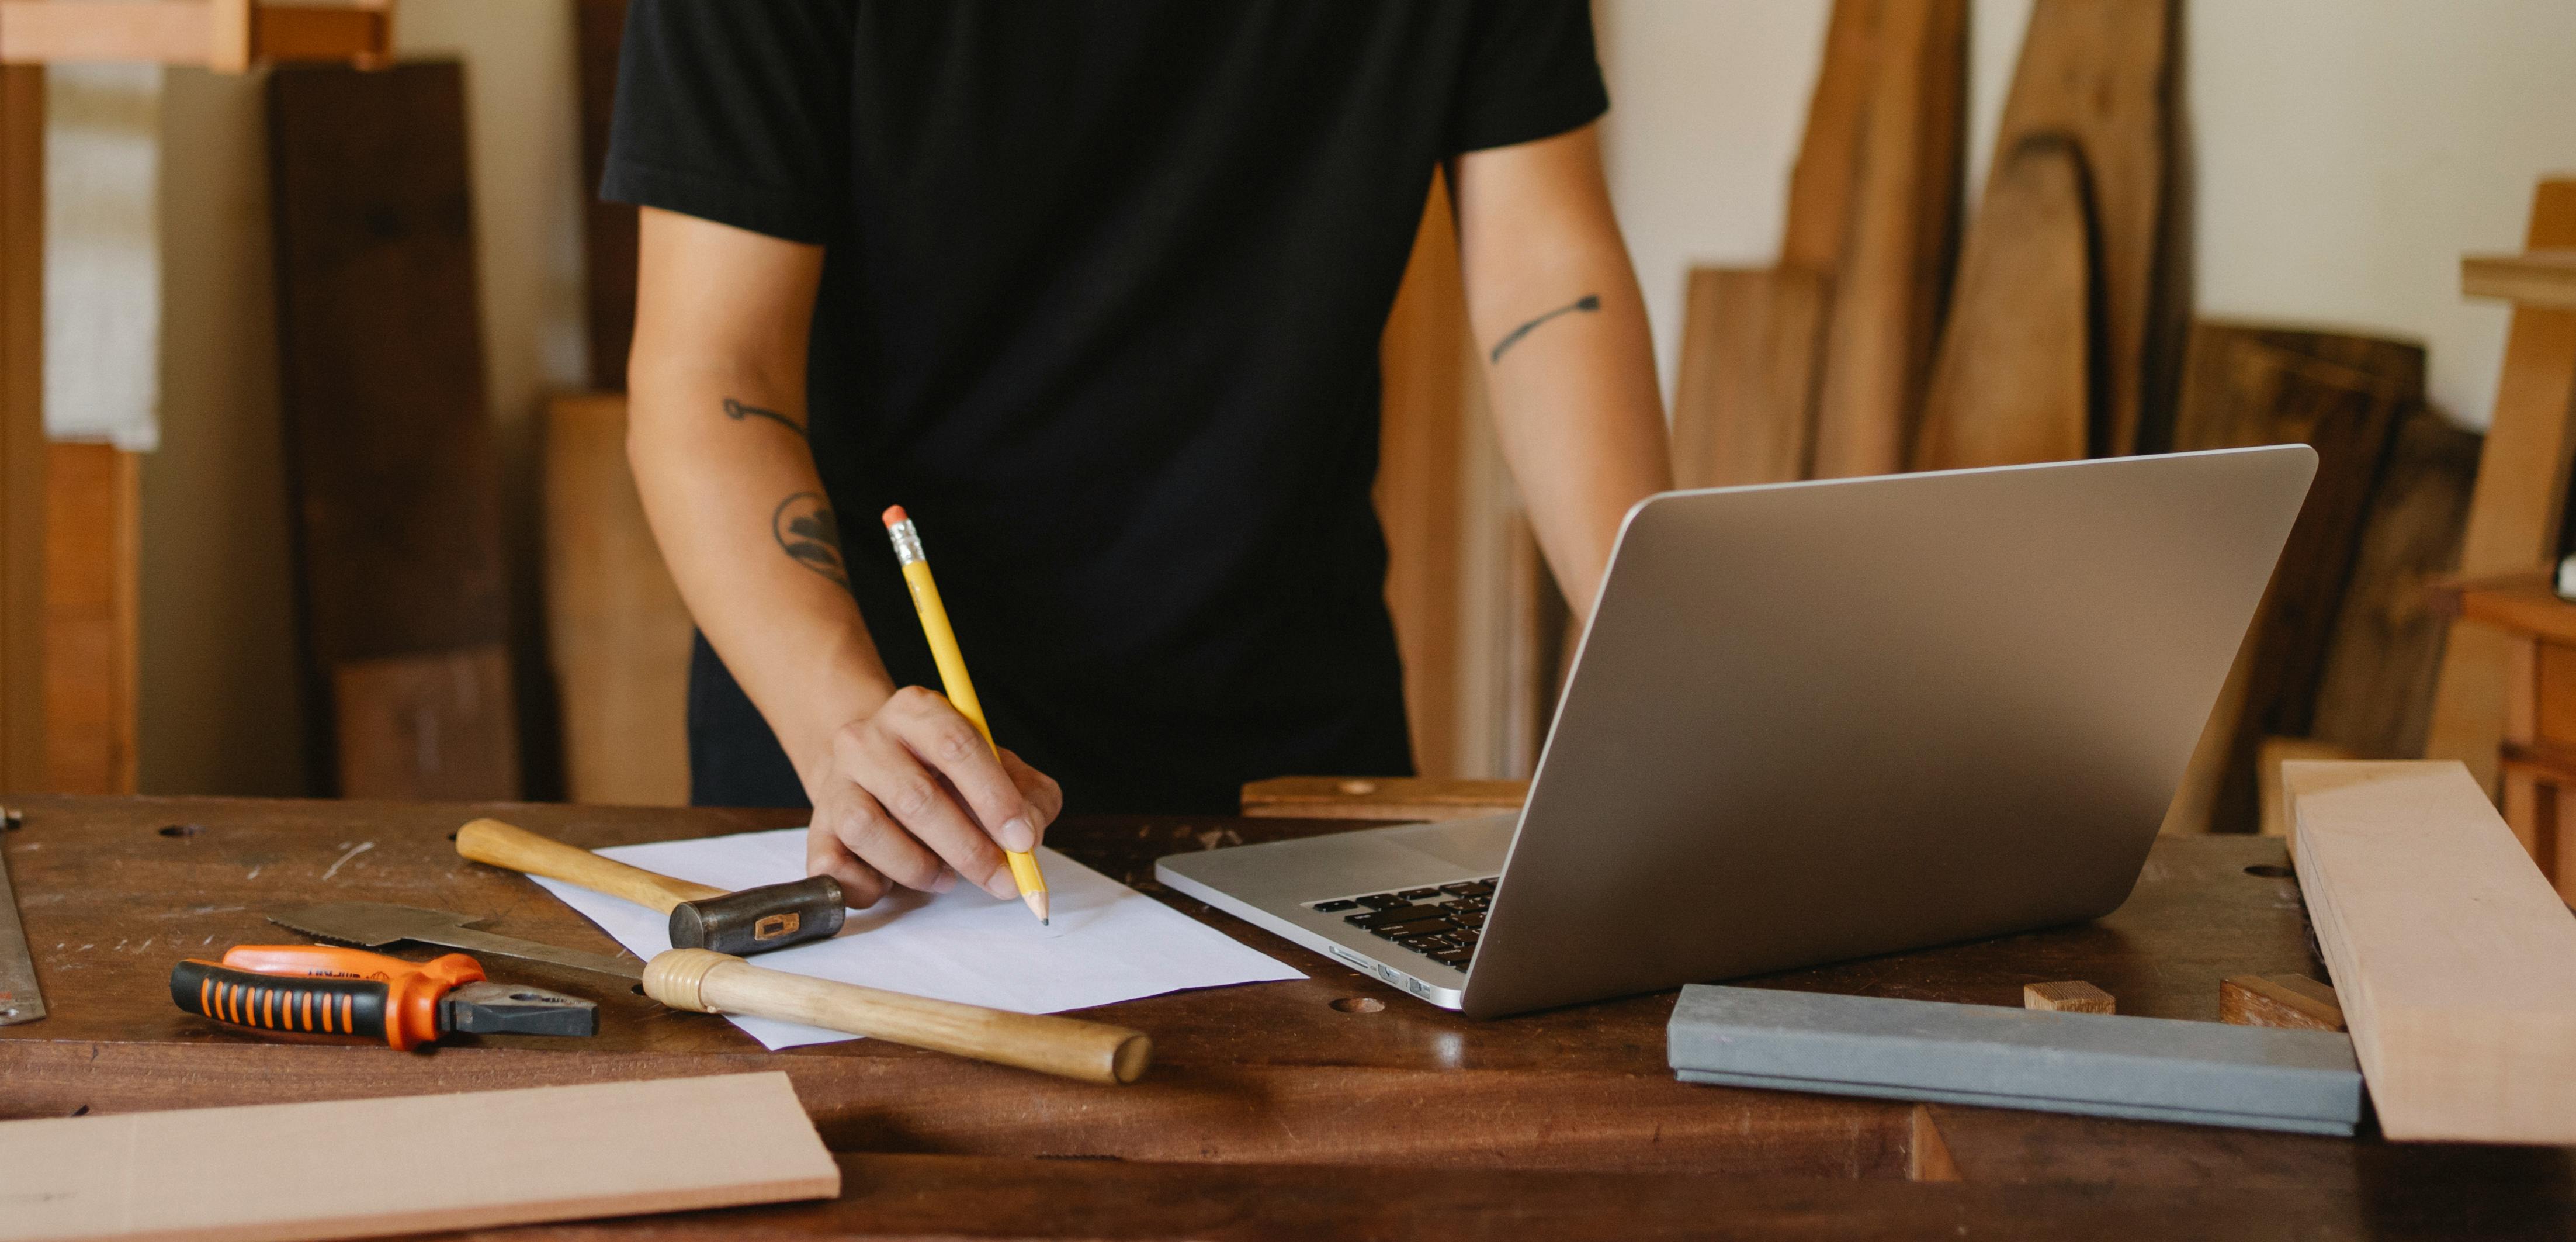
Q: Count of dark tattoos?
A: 3